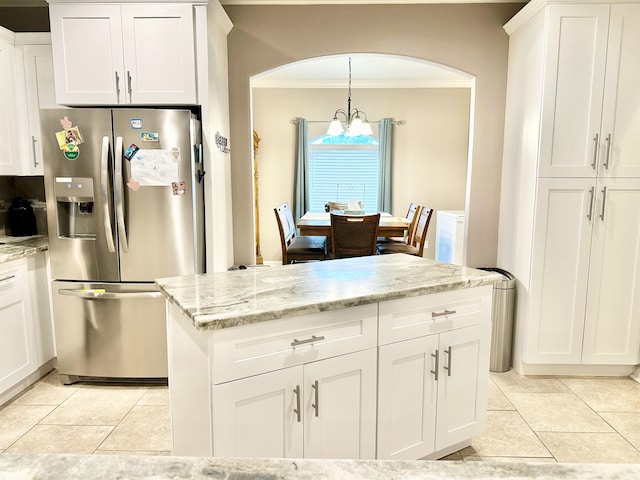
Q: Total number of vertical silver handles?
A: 13